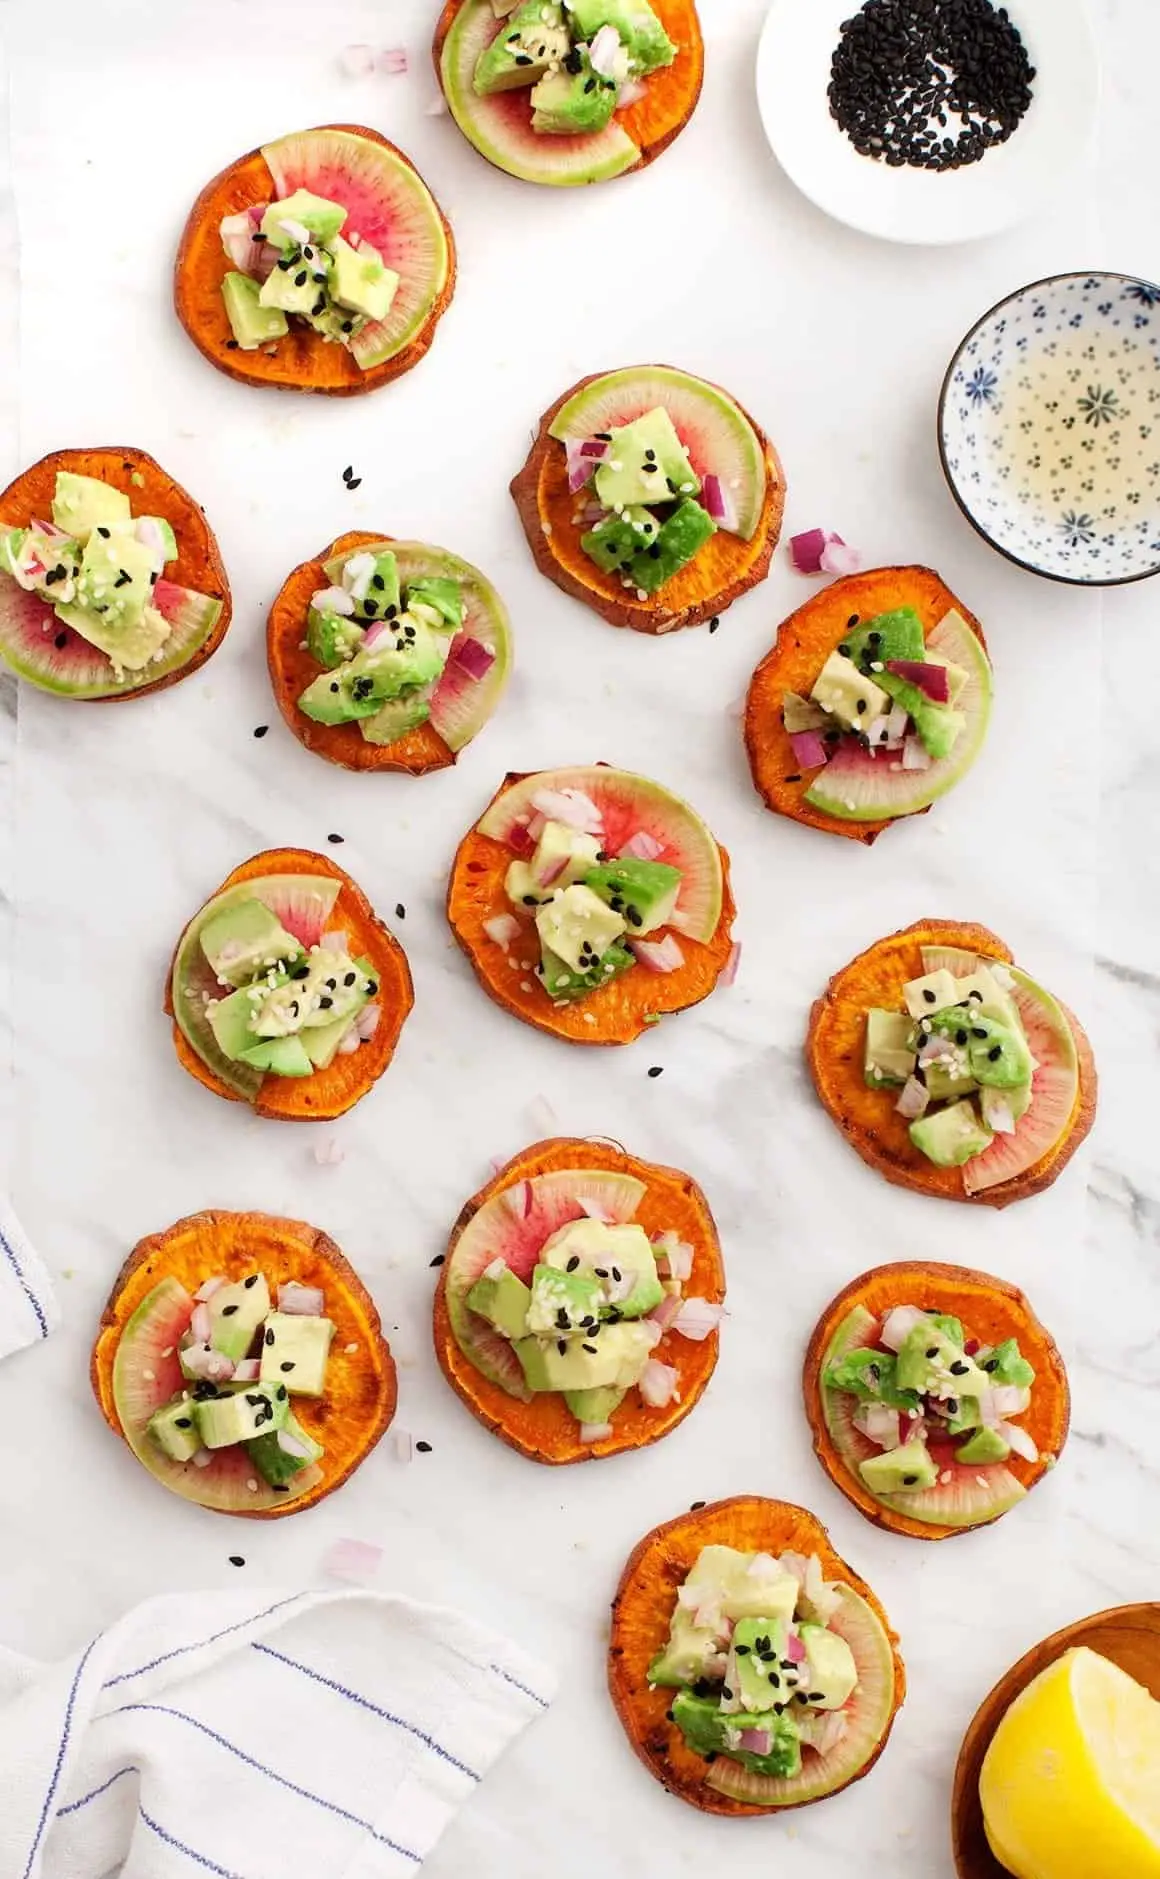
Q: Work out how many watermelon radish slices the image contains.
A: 13